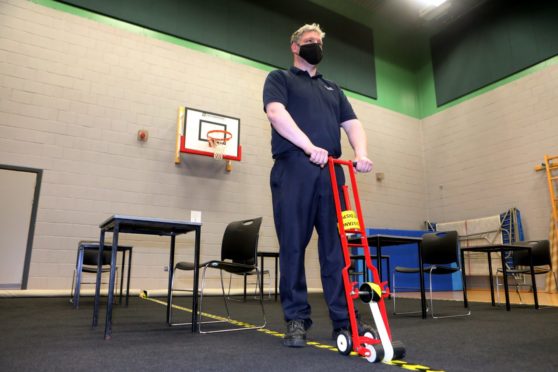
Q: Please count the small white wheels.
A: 3